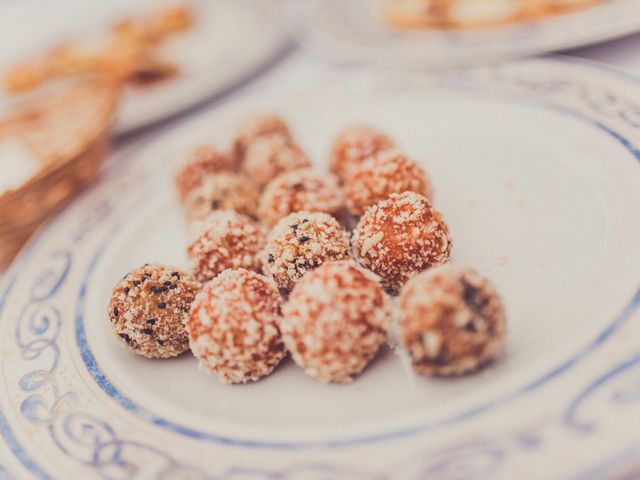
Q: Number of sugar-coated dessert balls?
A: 14